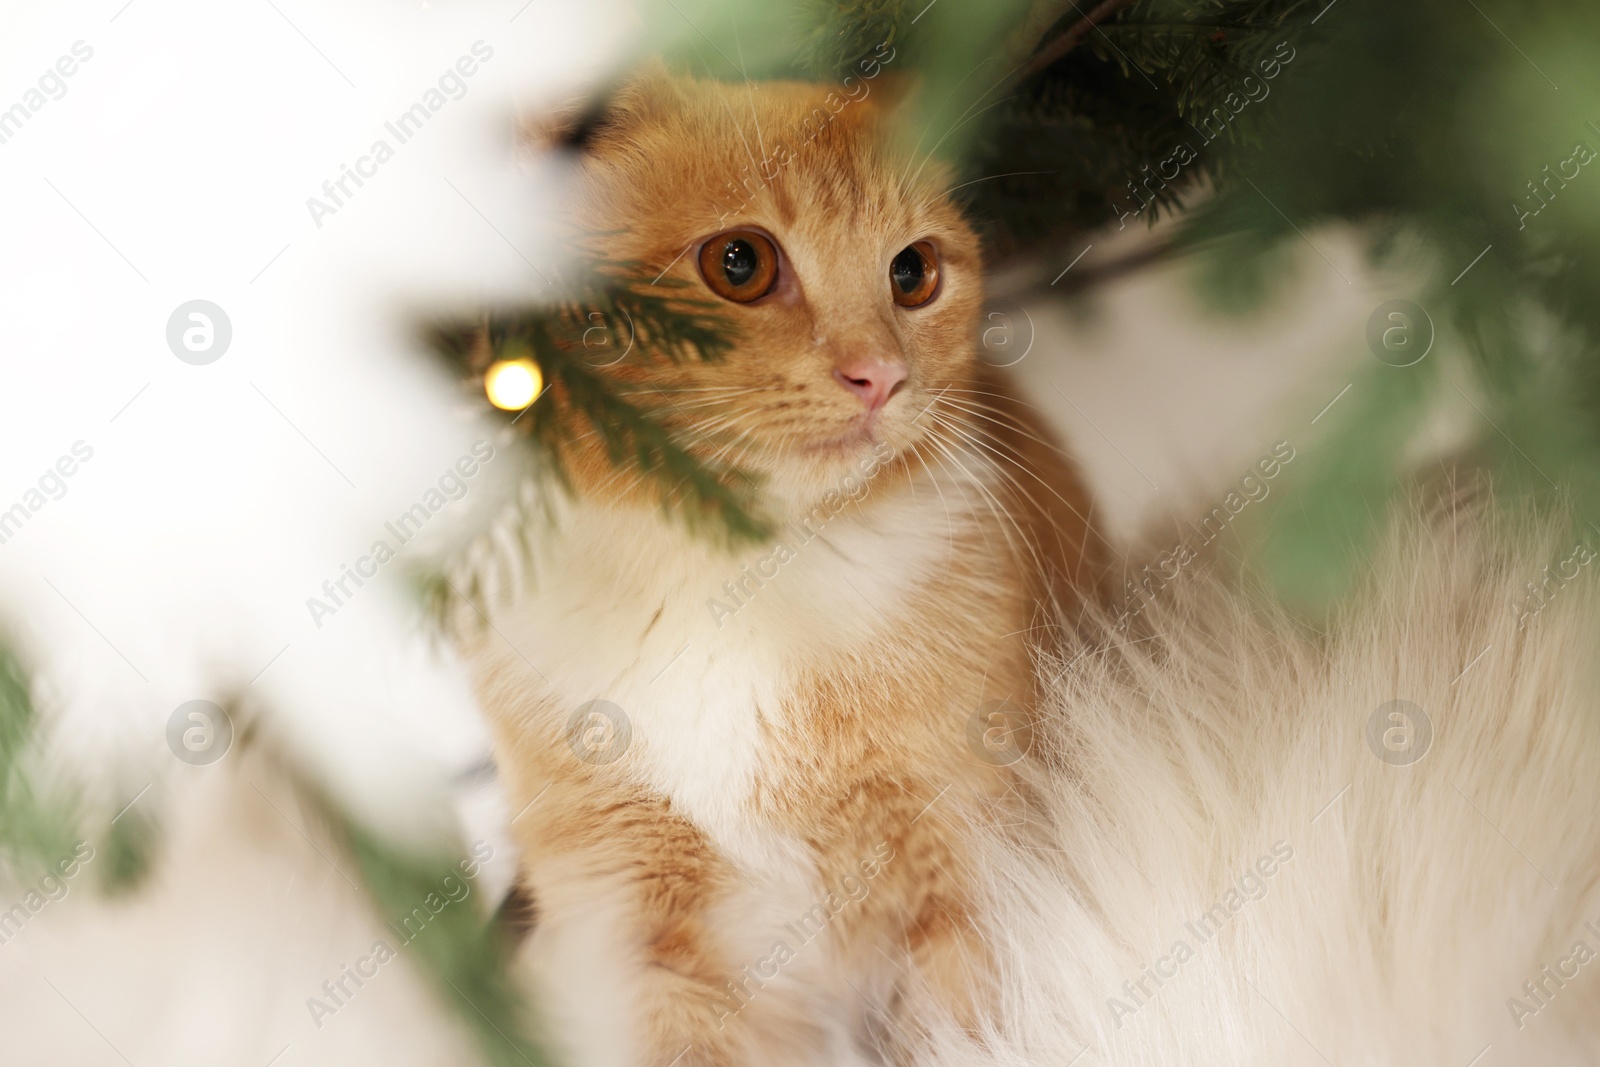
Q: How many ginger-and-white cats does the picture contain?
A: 1